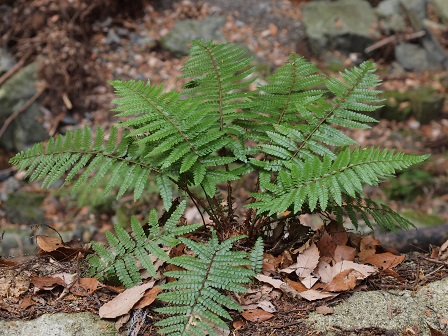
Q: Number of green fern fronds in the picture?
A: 9